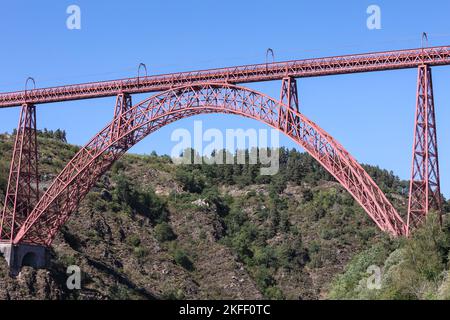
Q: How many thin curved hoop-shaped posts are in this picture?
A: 4